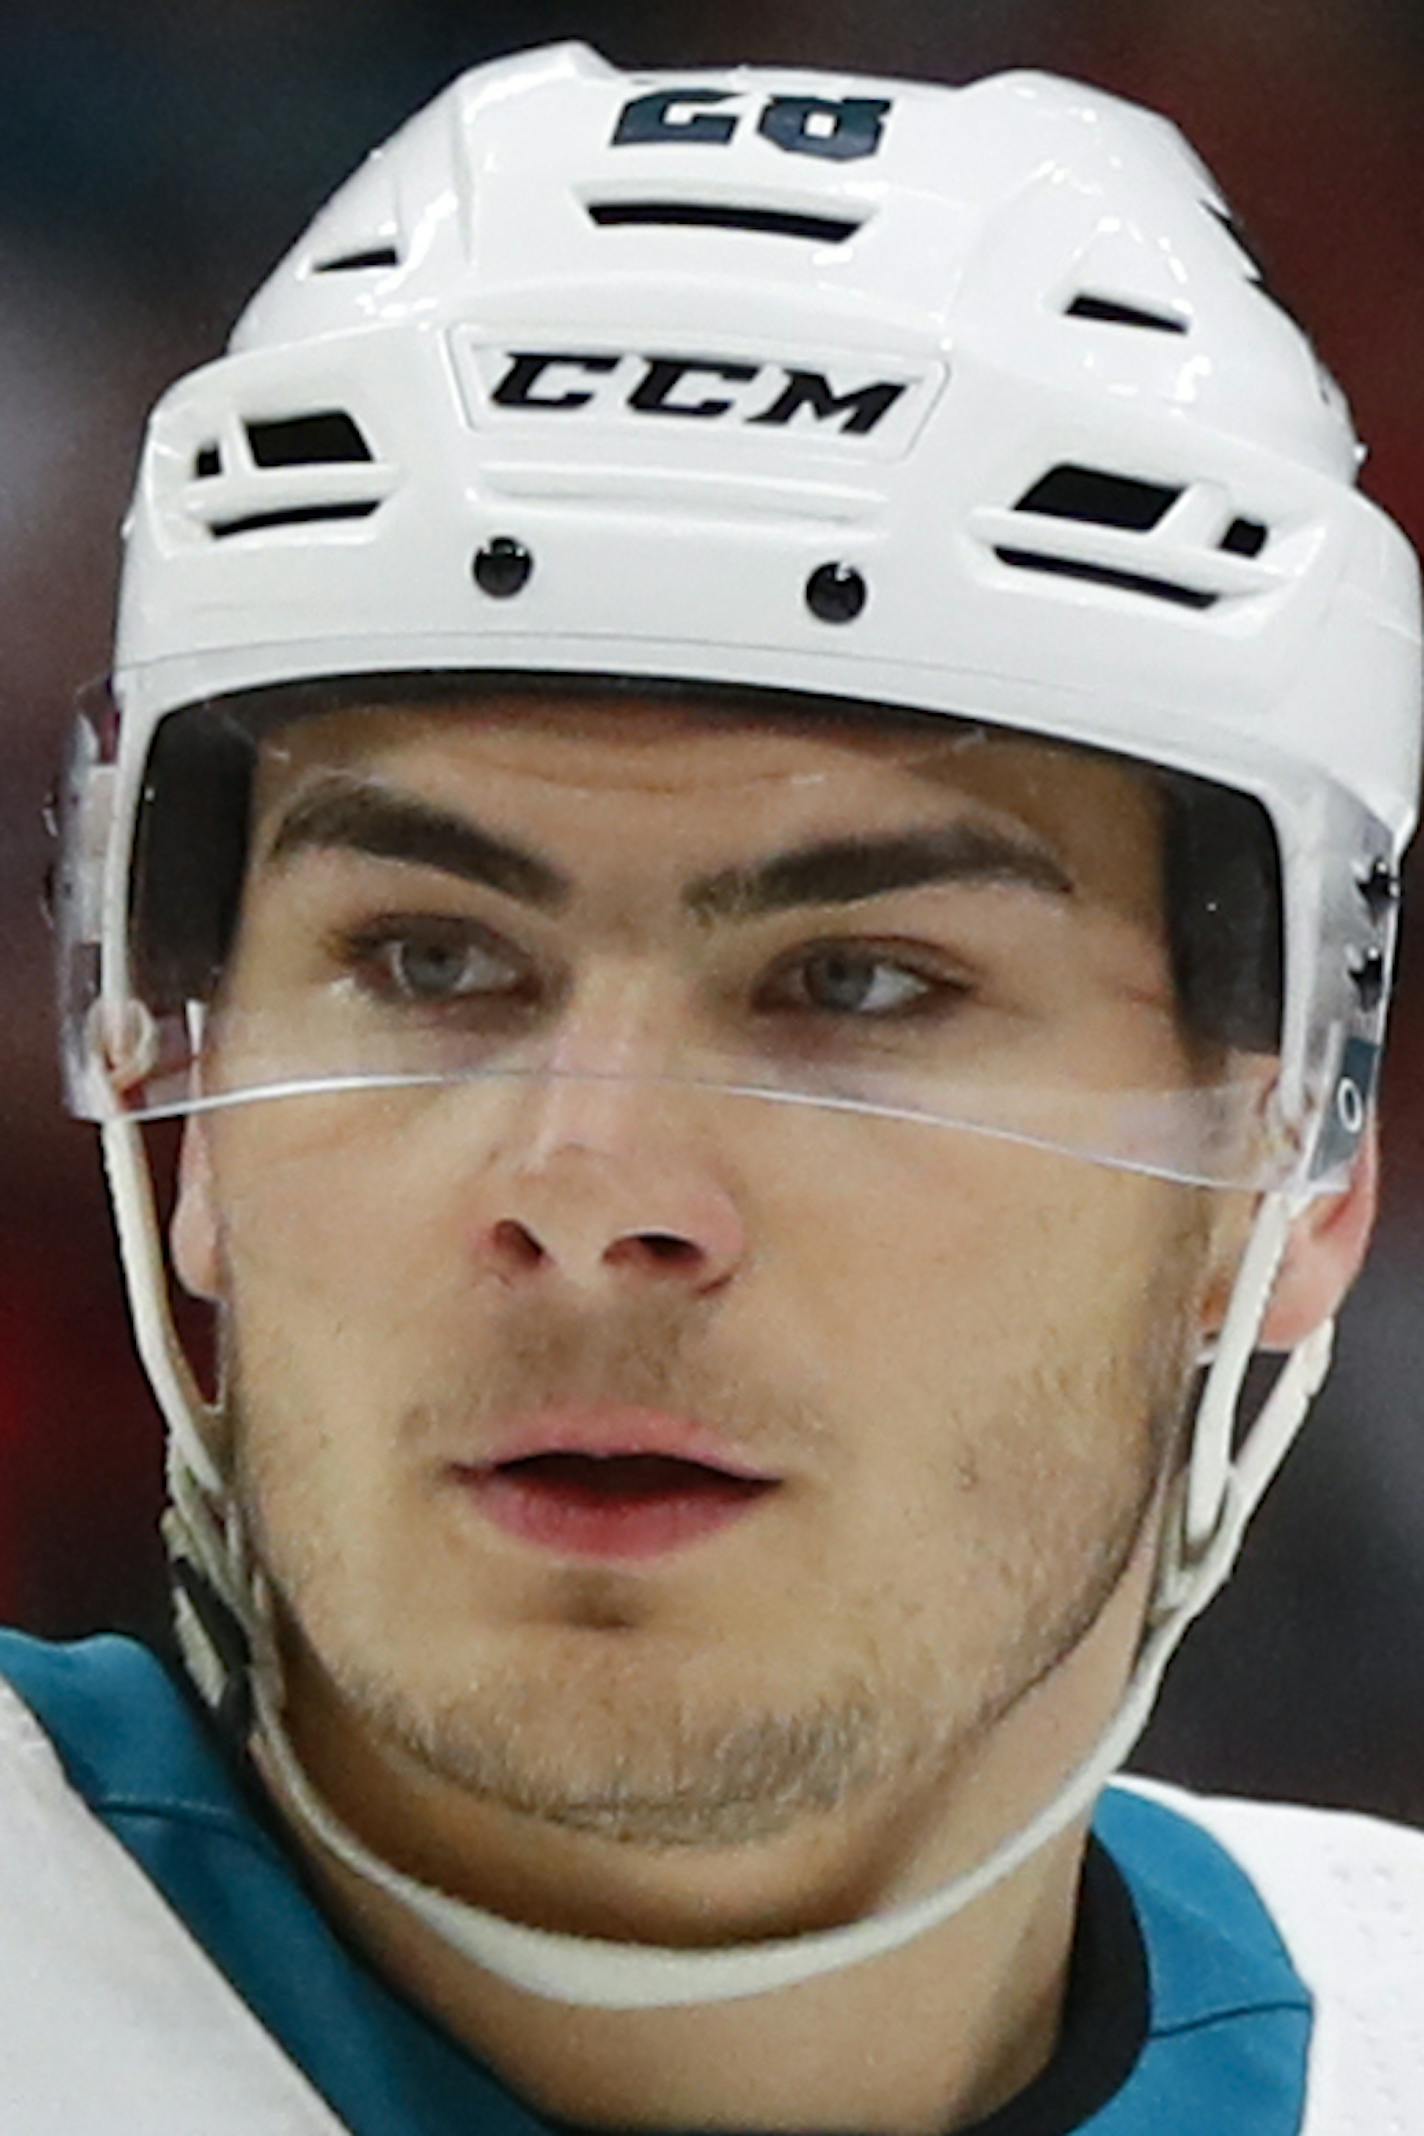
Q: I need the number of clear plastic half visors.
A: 1